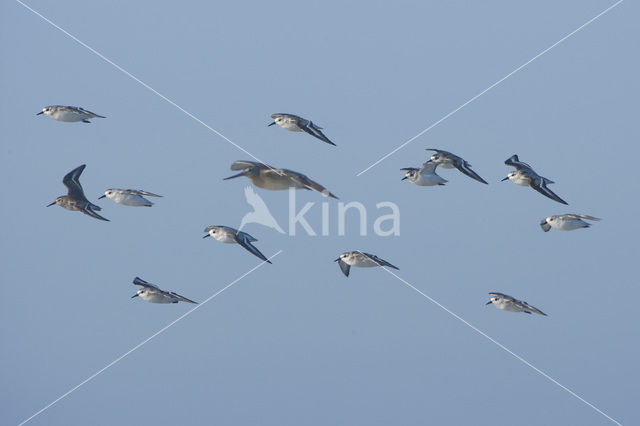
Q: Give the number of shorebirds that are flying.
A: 13